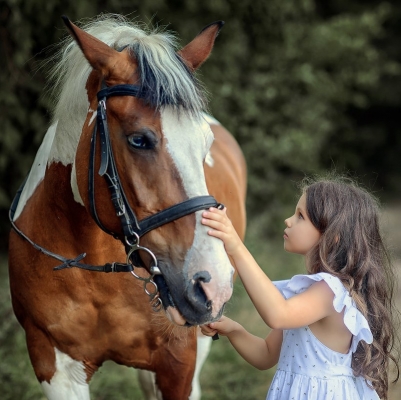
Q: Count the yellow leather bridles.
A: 0